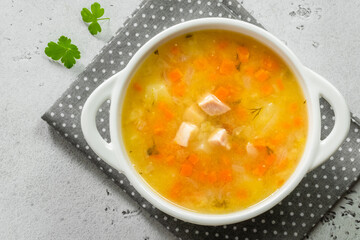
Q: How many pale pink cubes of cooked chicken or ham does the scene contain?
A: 3